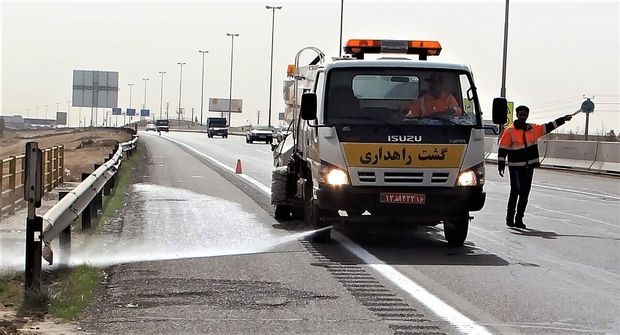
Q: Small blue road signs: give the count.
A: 3